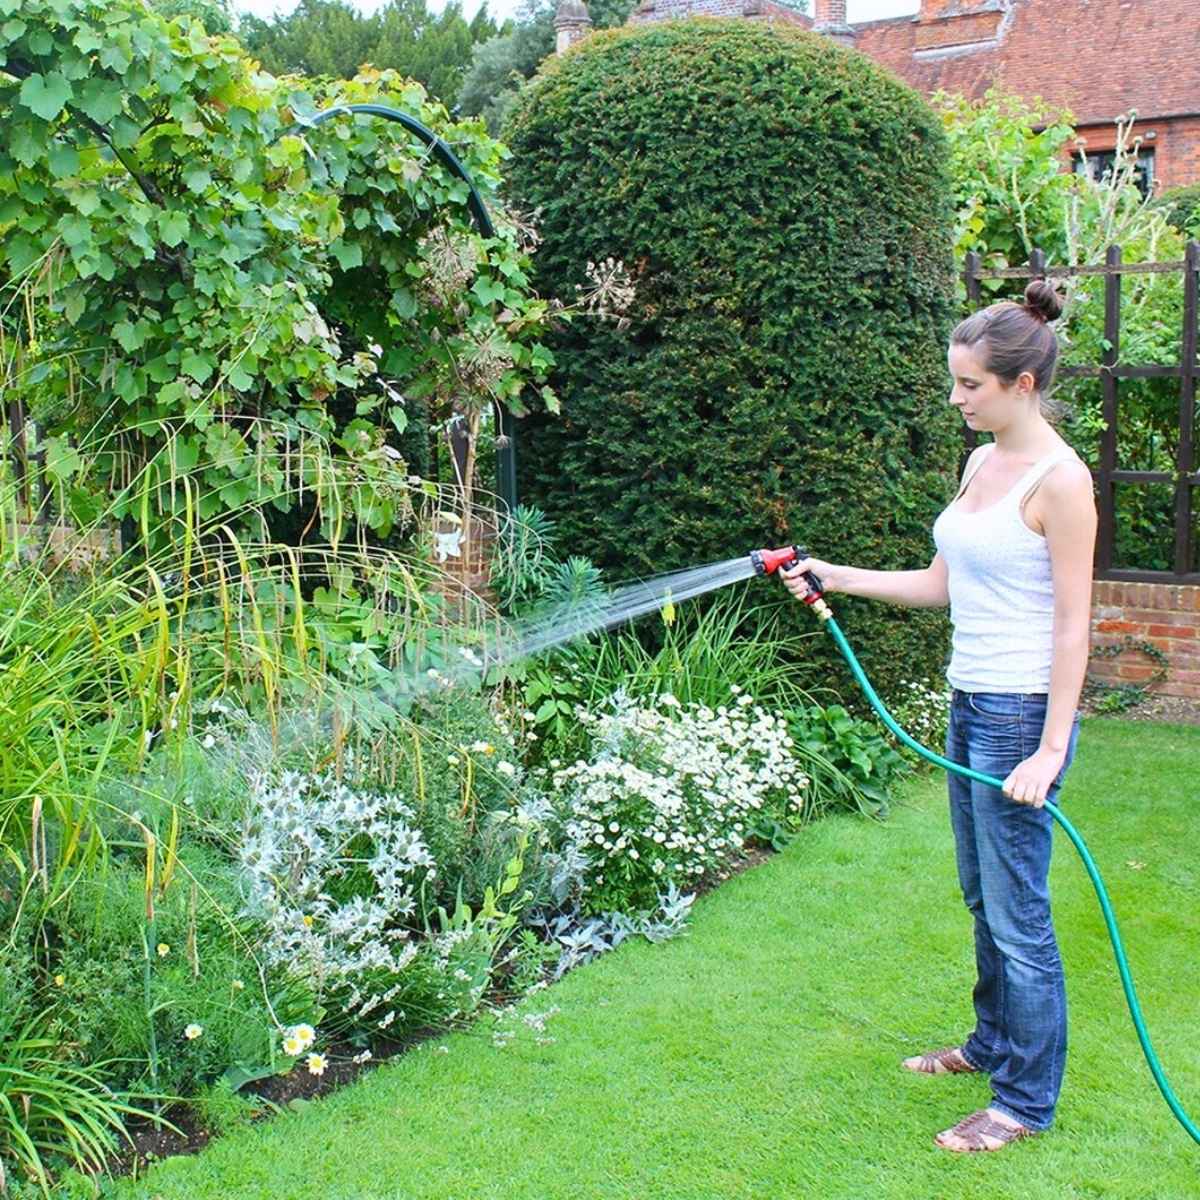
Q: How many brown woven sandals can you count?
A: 2